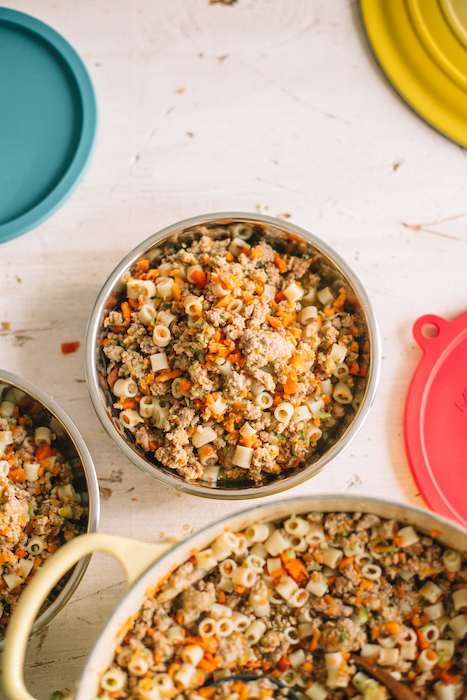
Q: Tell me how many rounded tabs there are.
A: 1